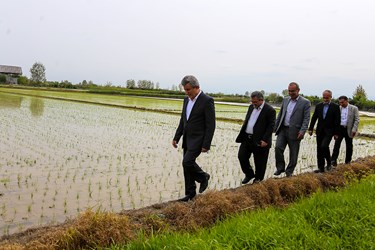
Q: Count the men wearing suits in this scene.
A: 5